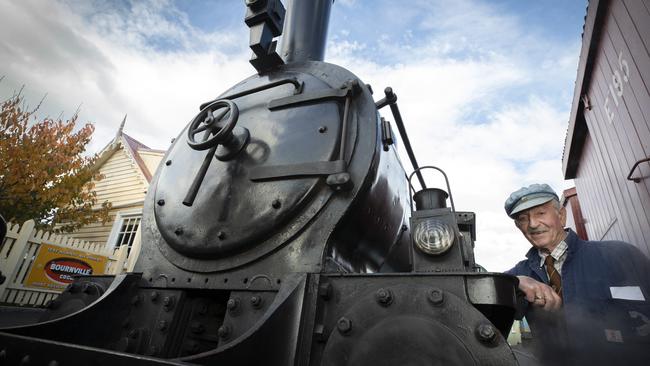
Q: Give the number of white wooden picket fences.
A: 1